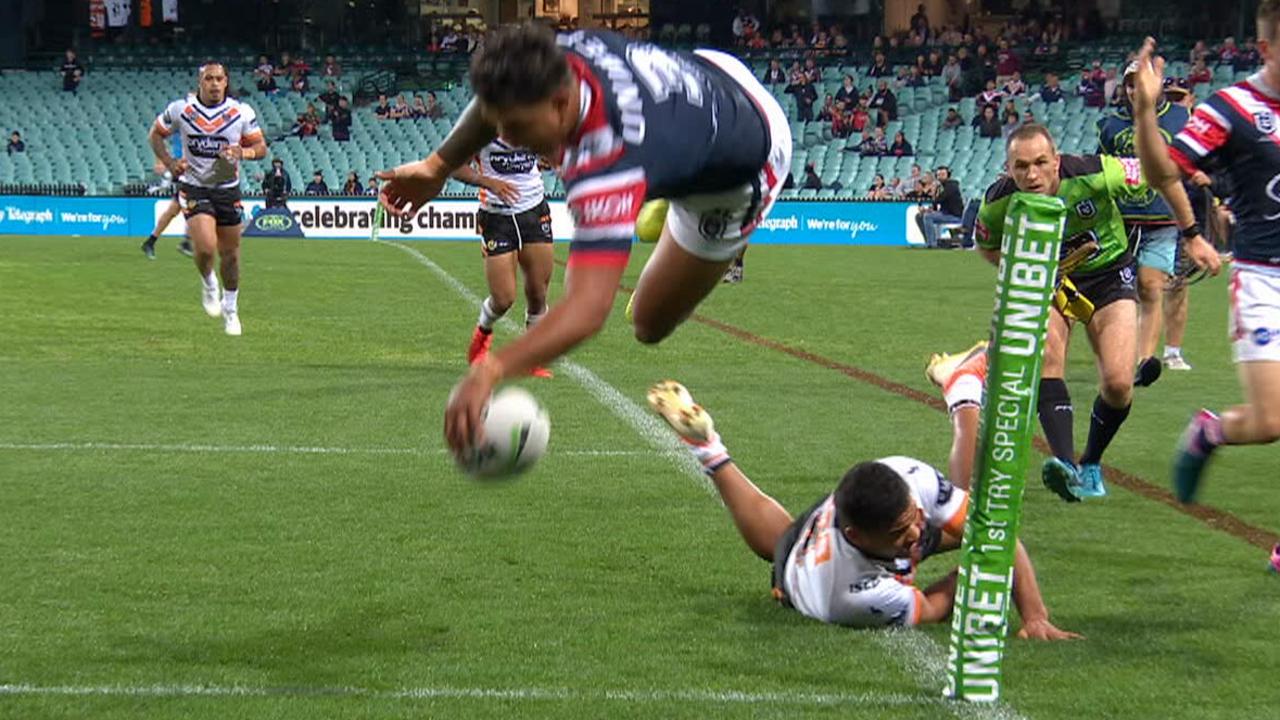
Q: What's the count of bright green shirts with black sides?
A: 1